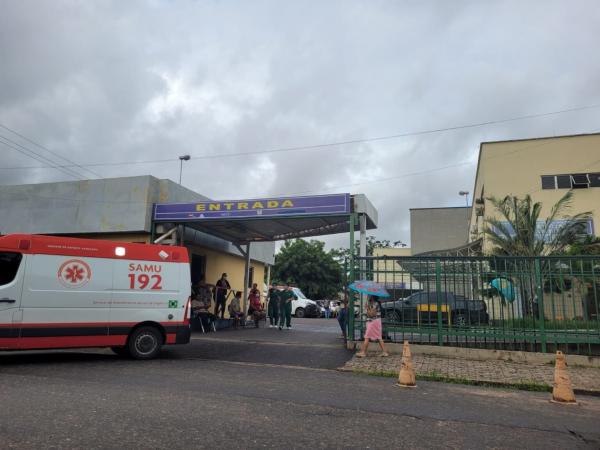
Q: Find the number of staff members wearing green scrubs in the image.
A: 2